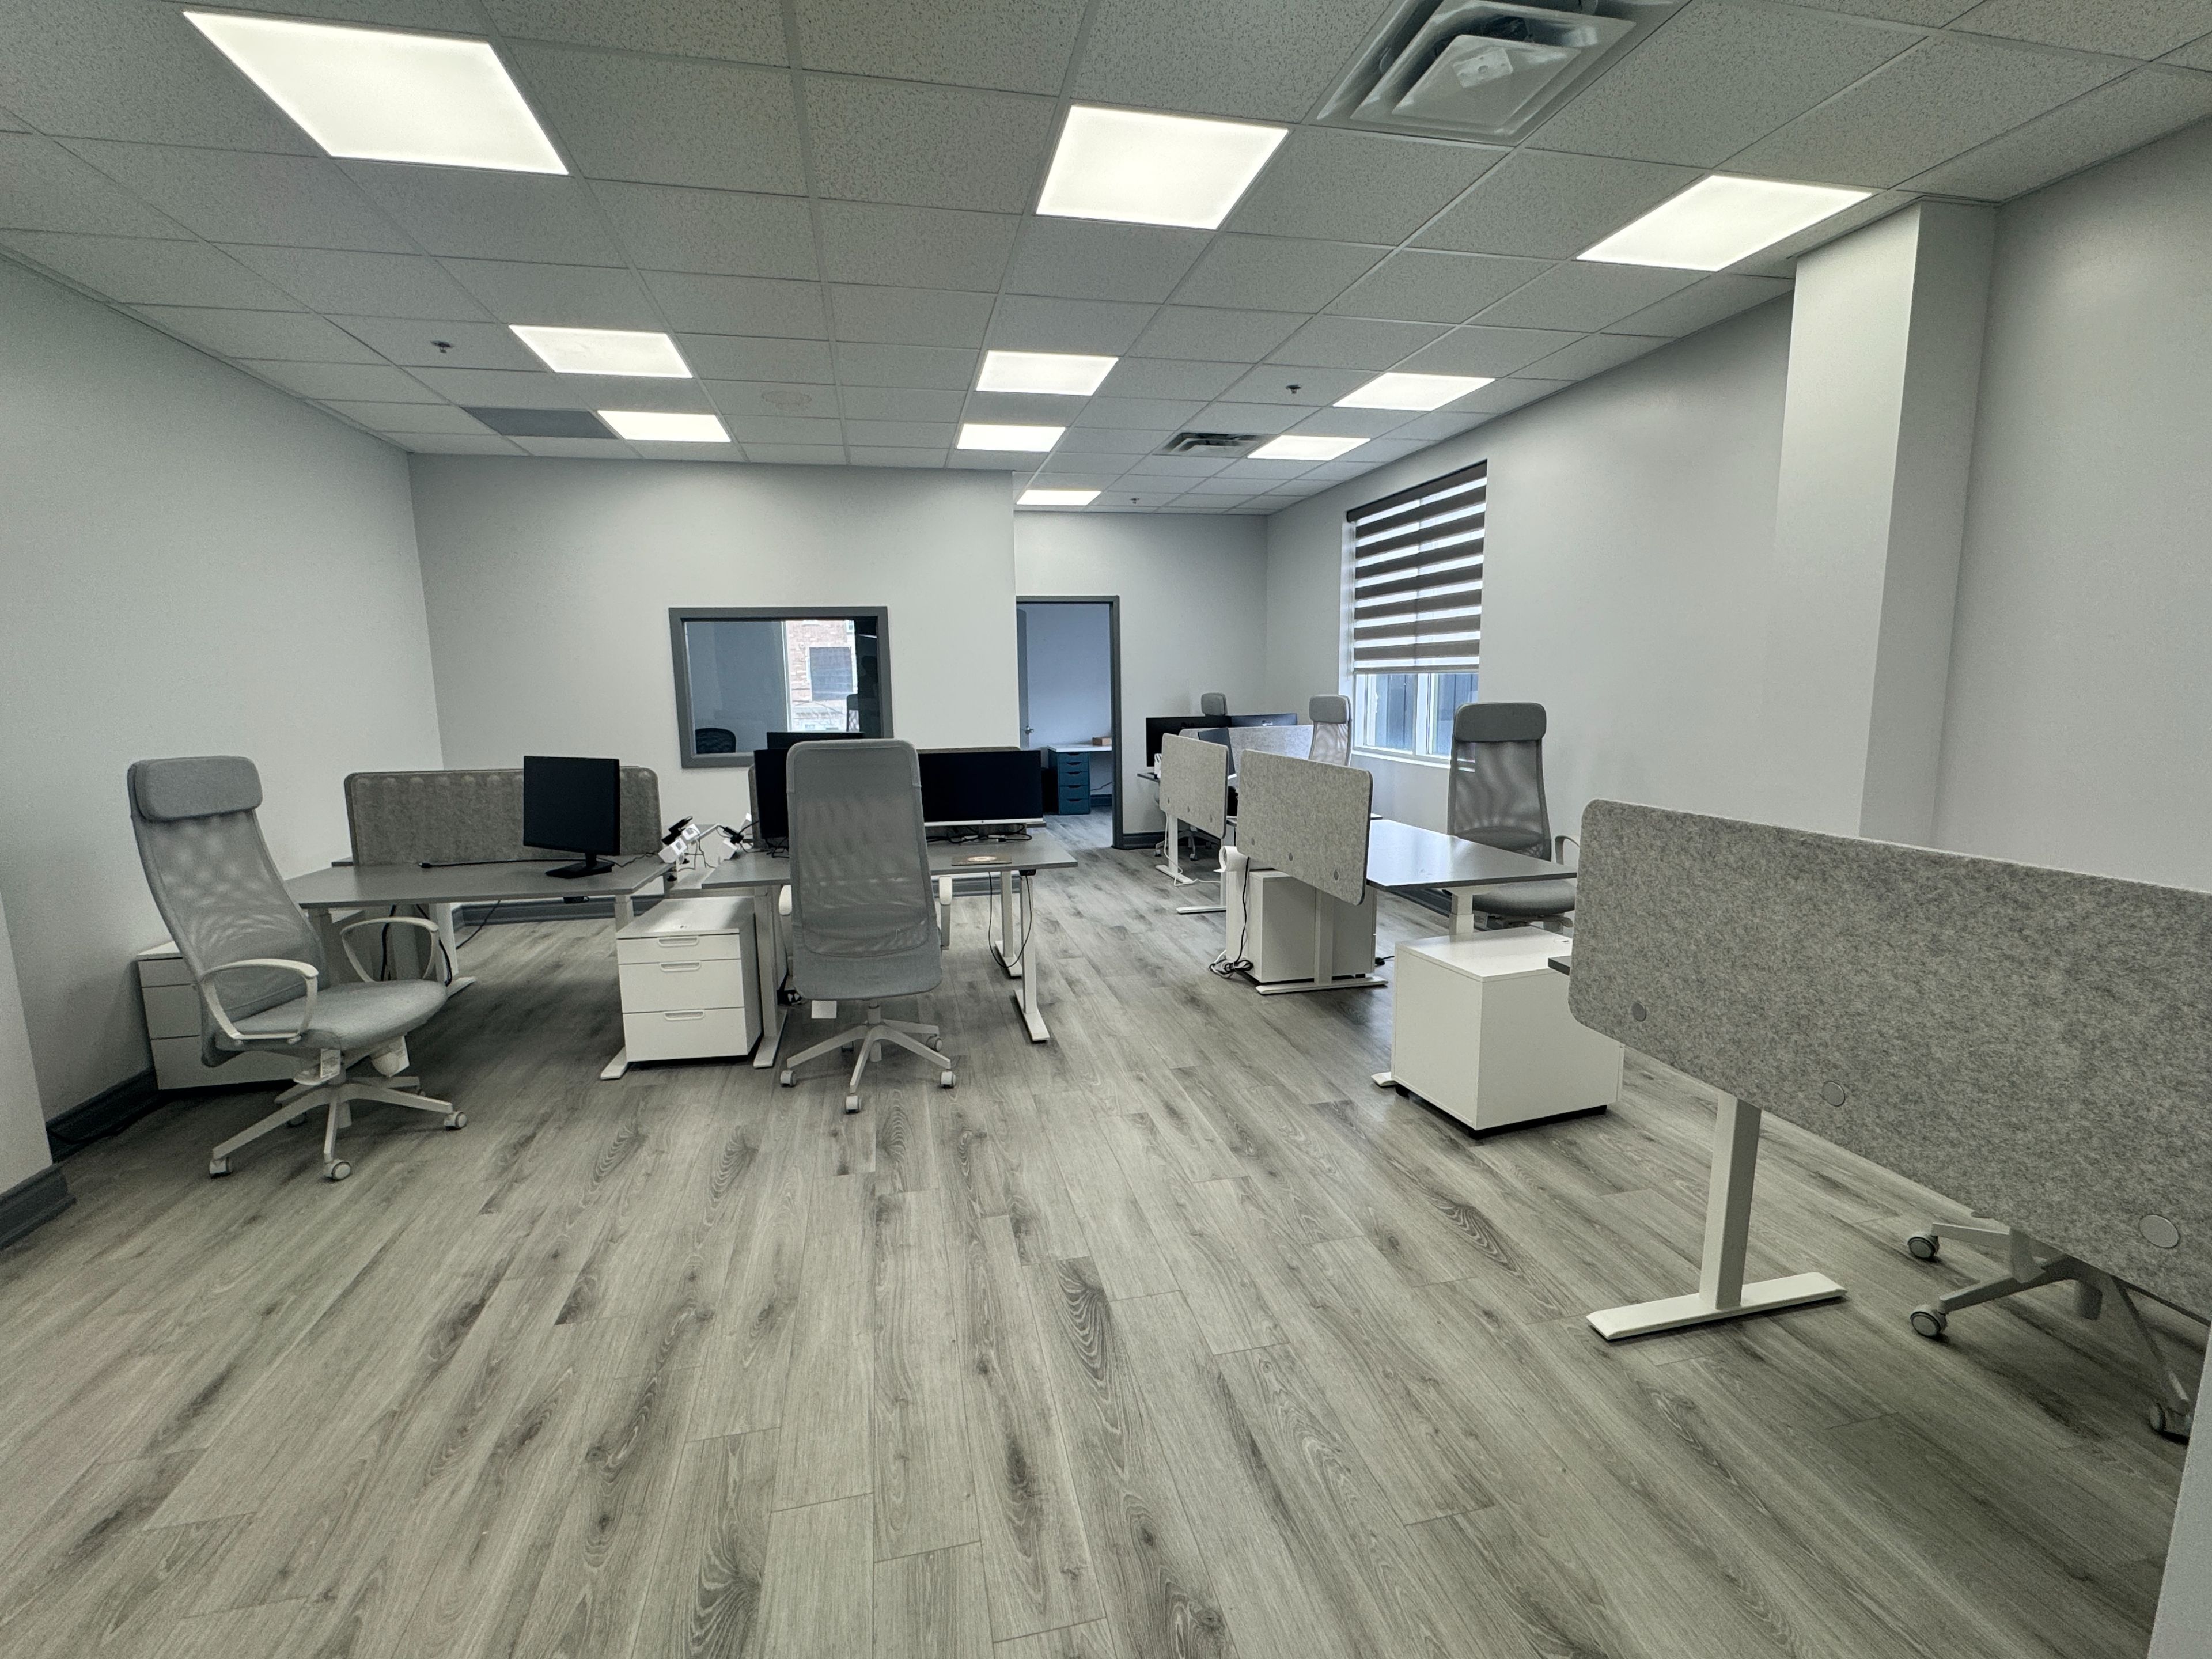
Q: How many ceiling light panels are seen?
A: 10